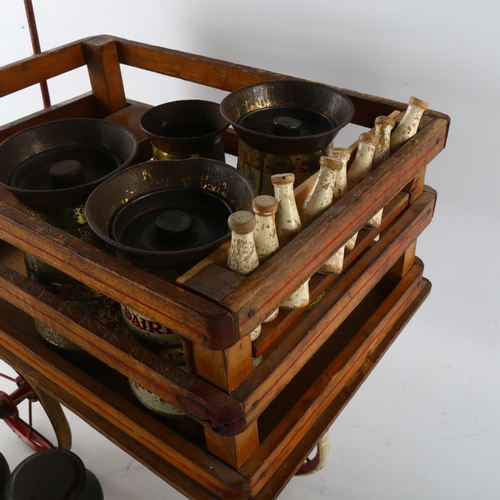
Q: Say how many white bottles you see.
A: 8